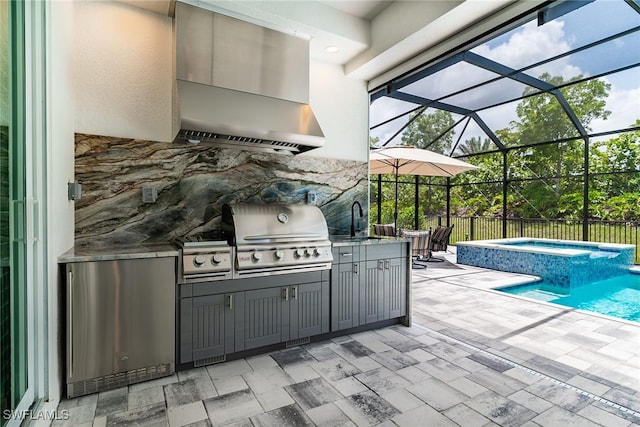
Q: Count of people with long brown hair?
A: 0